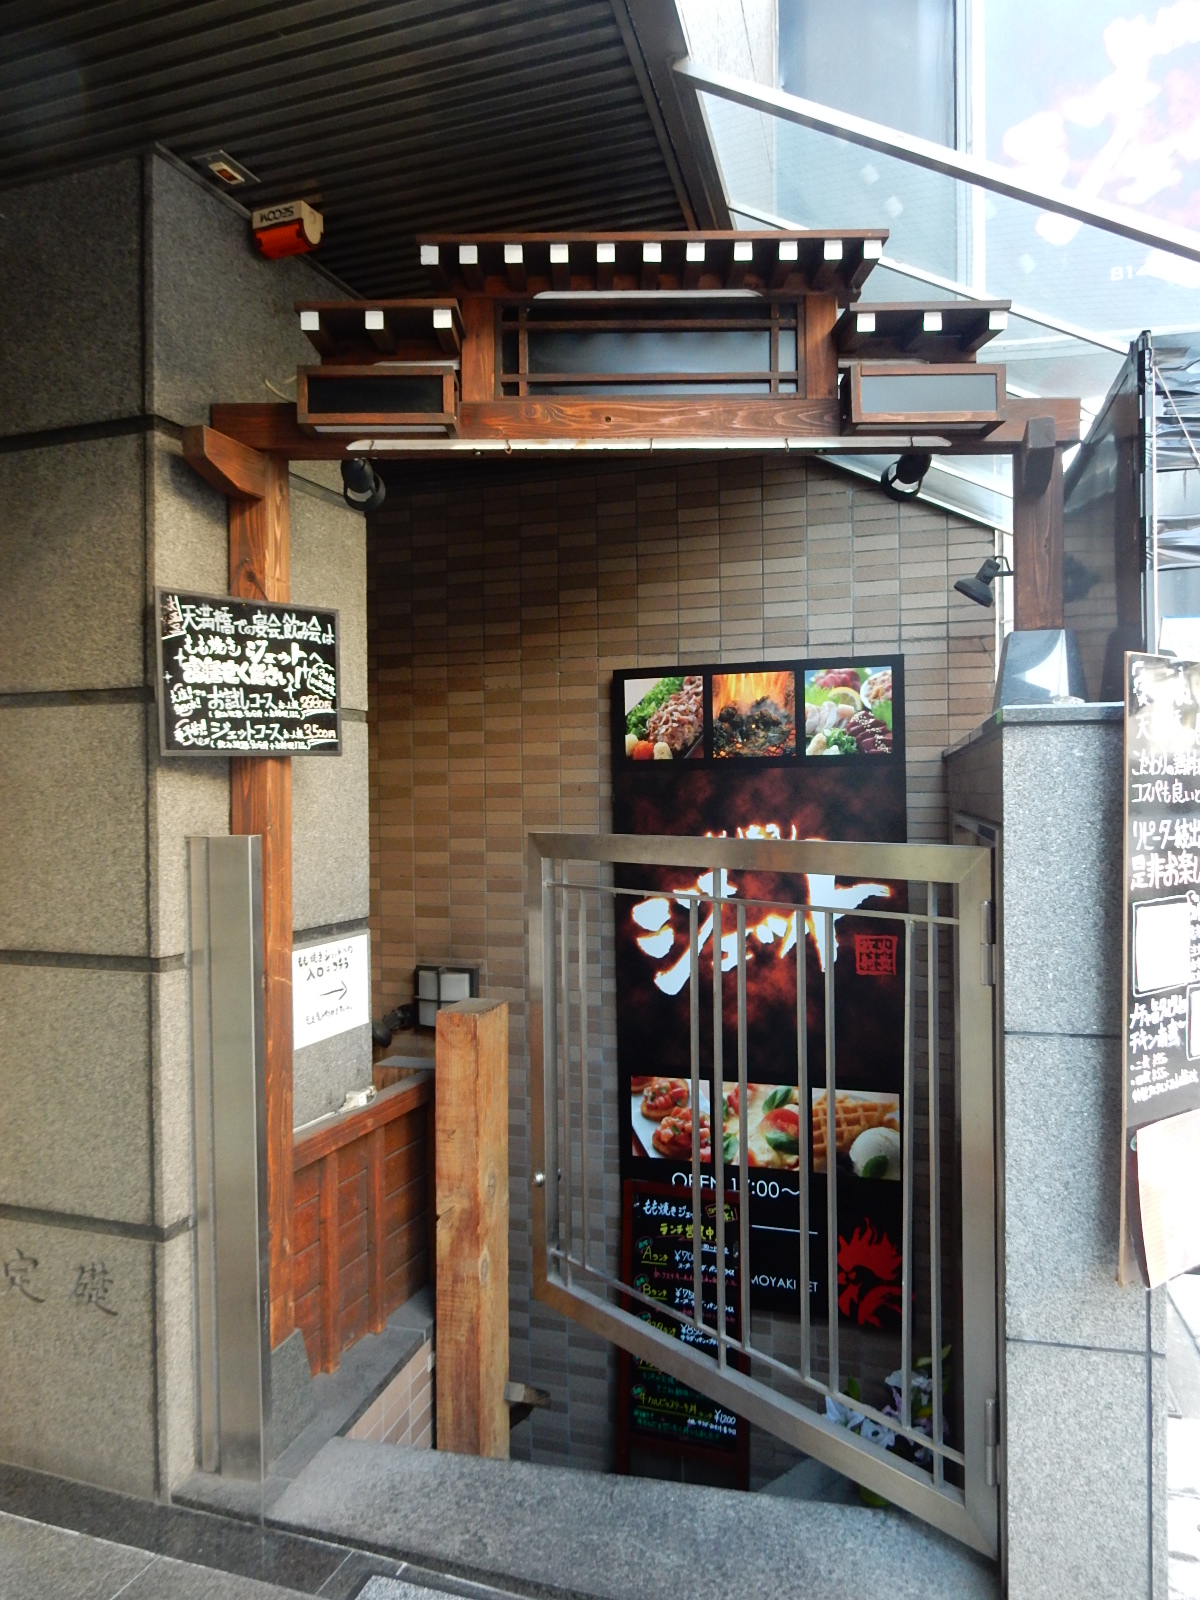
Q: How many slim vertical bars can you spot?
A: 9